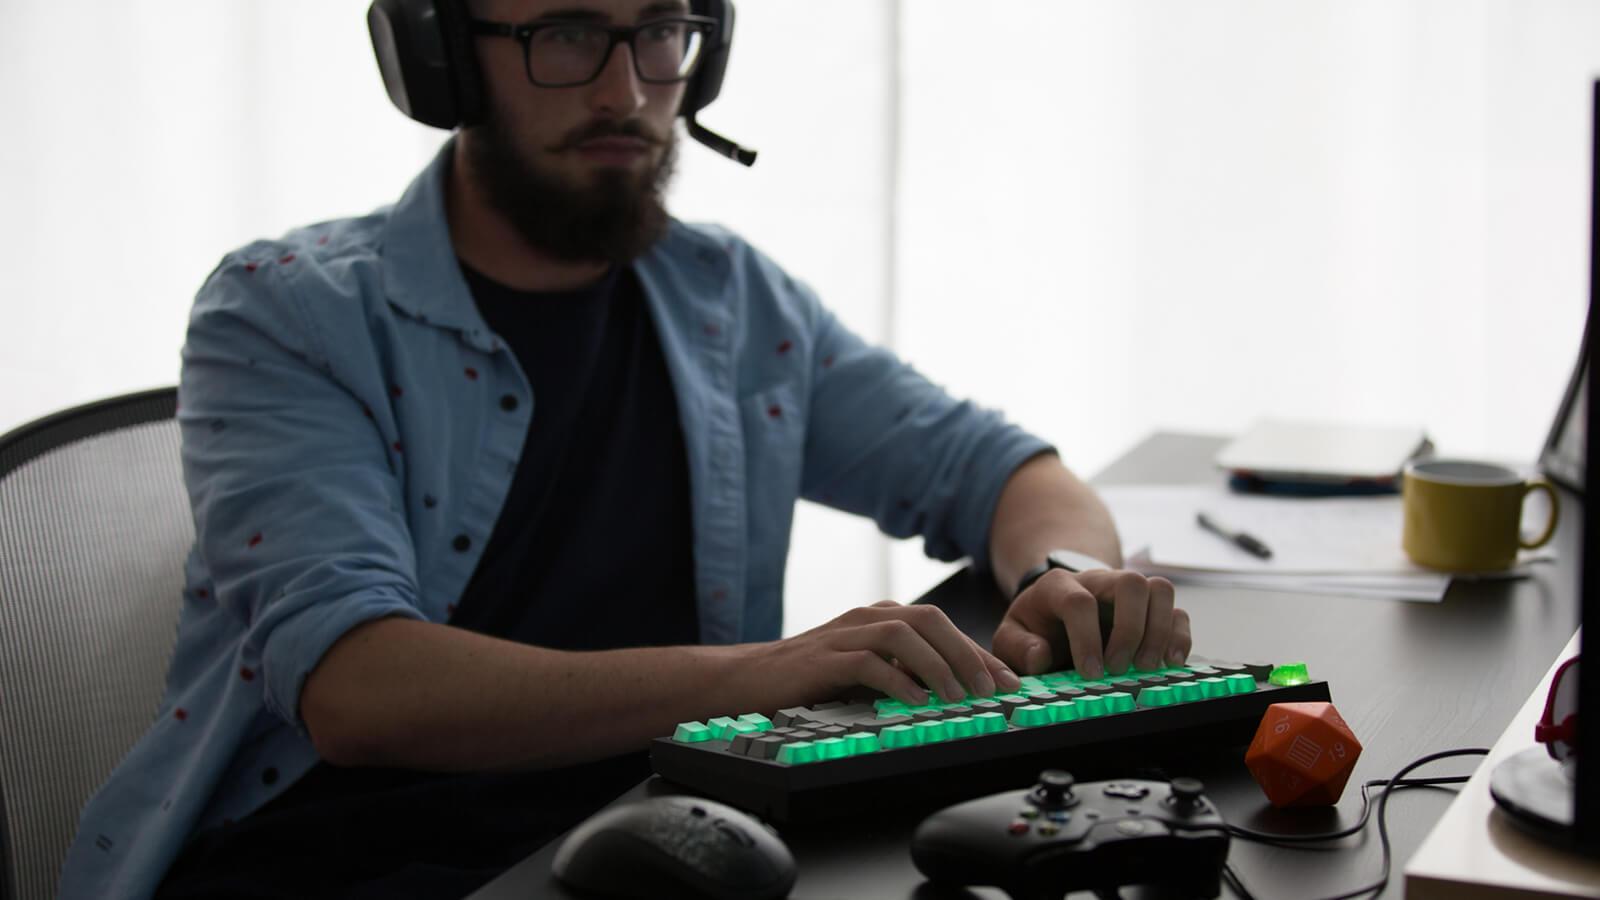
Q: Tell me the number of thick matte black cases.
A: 1